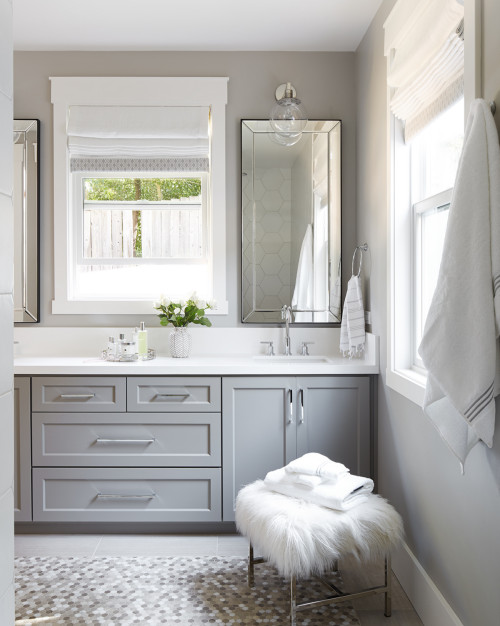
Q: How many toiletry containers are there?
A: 5